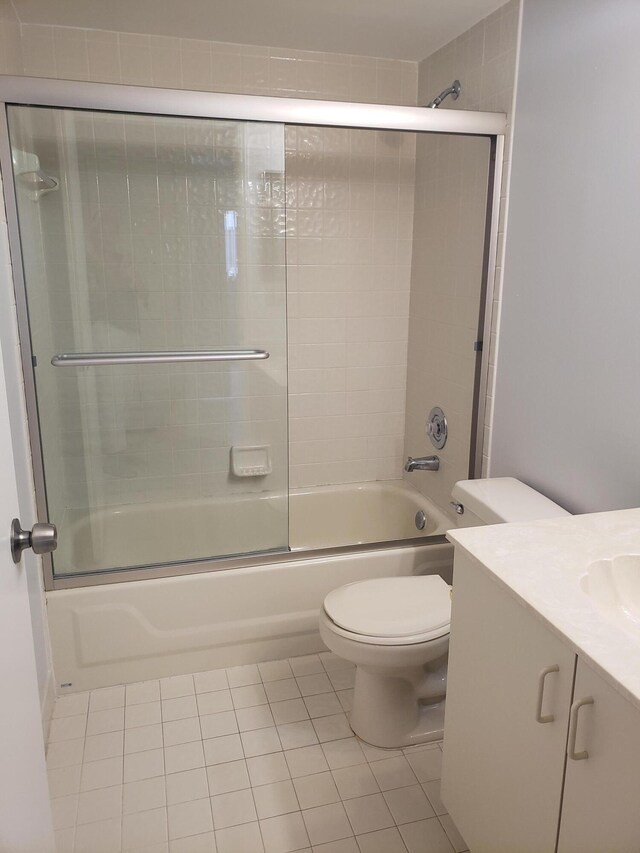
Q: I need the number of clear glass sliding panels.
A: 2